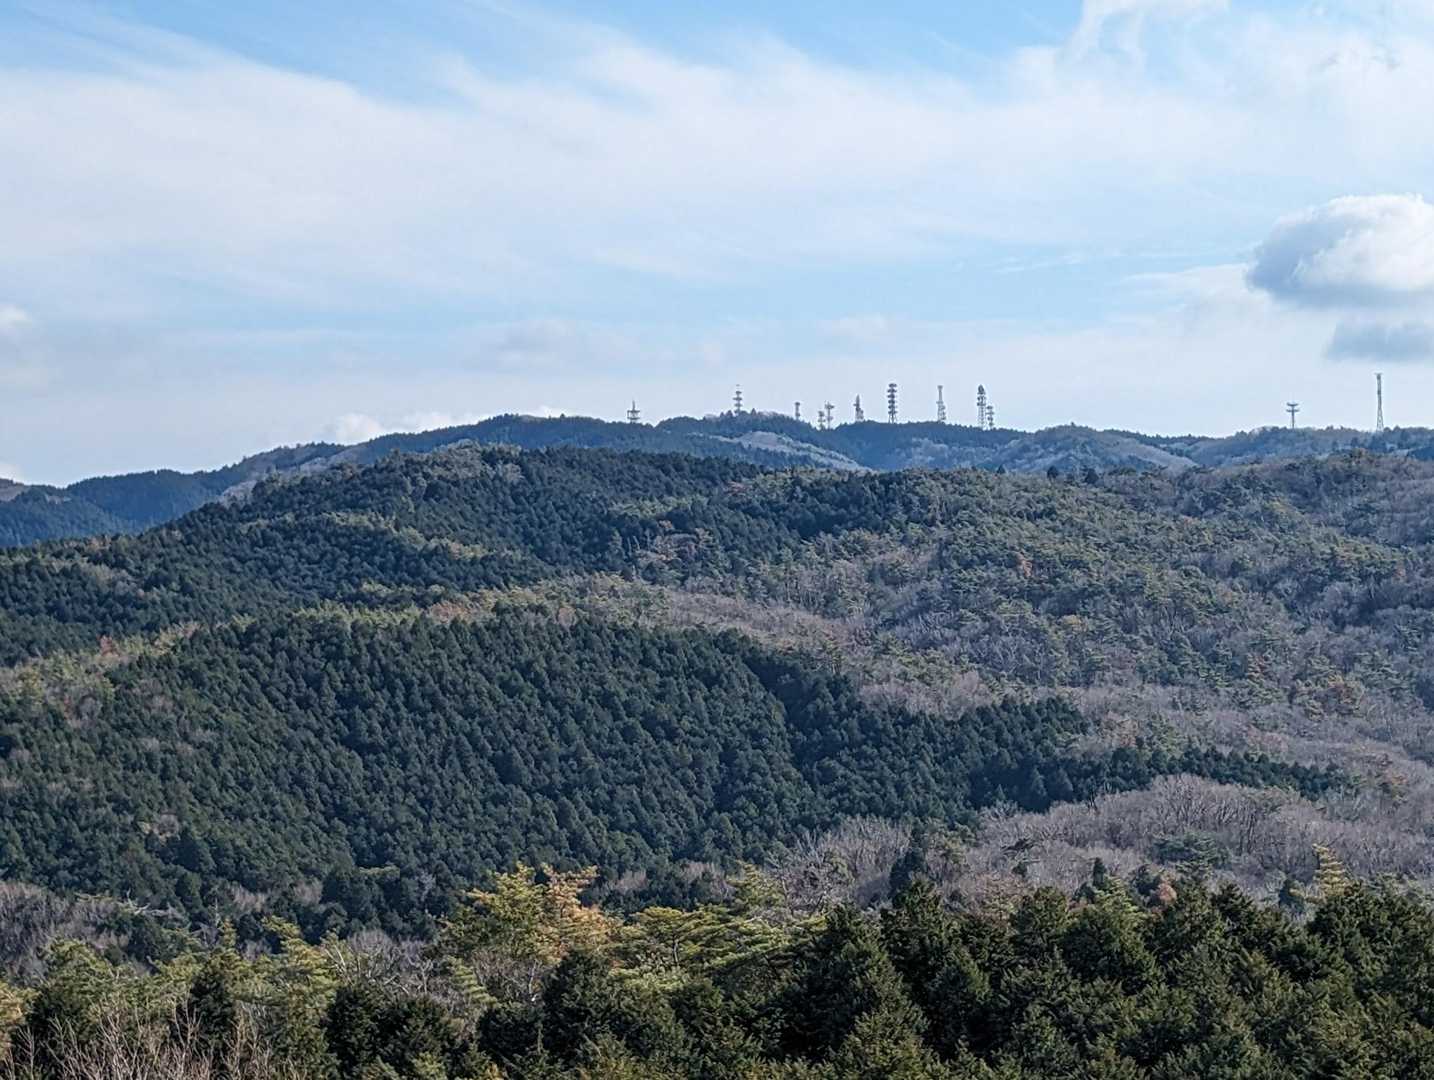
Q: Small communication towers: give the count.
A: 12